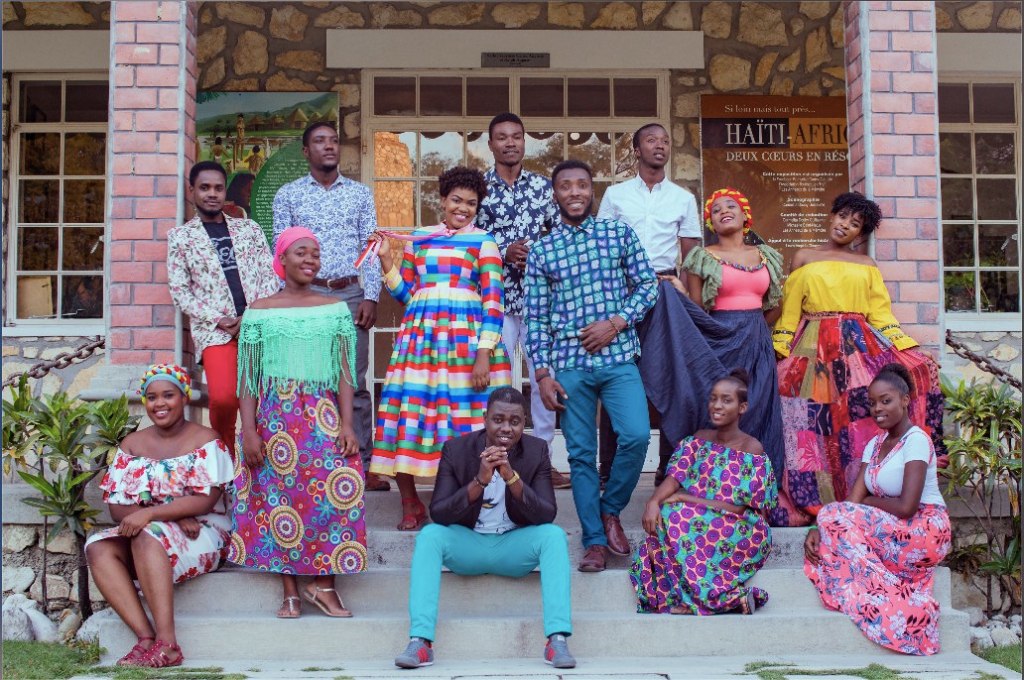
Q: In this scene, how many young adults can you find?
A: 13